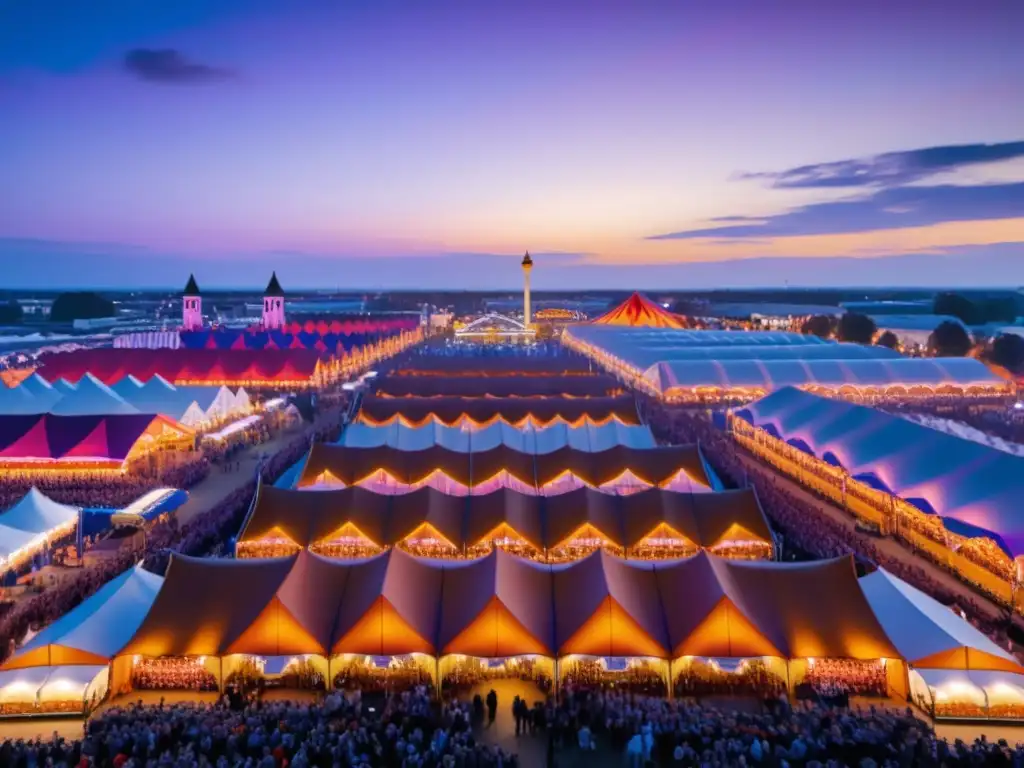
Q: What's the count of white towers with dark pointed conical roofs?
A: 2